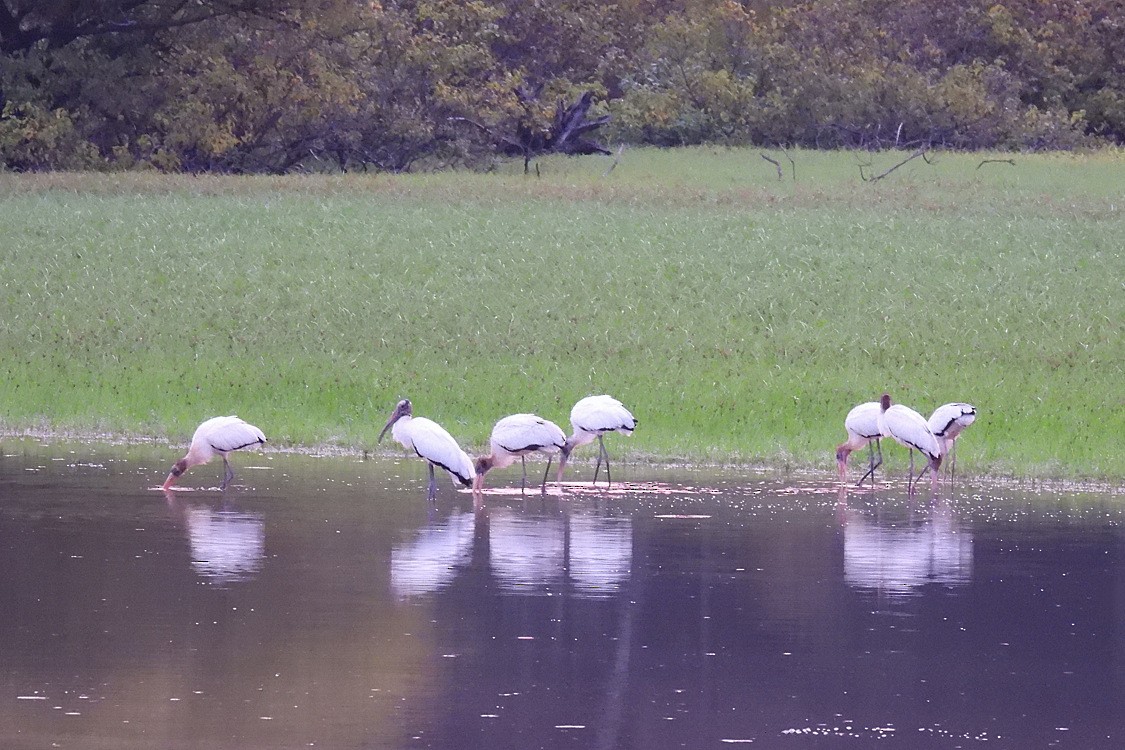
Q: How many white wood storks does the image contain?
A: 7